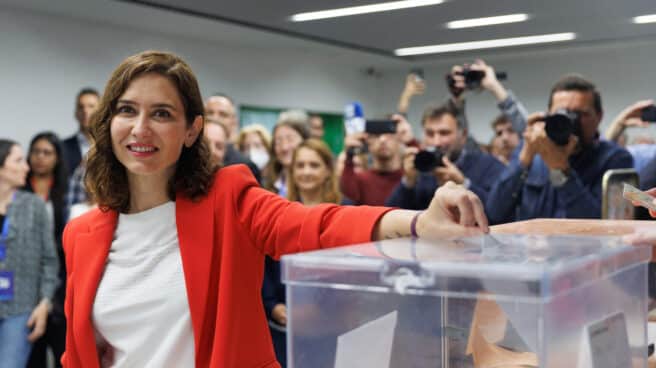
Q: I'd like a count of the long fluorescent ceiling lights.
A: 4